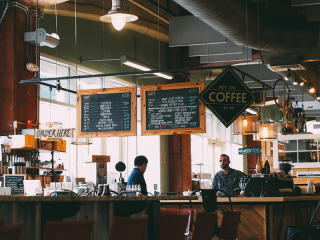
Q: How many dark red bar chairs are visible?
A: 6